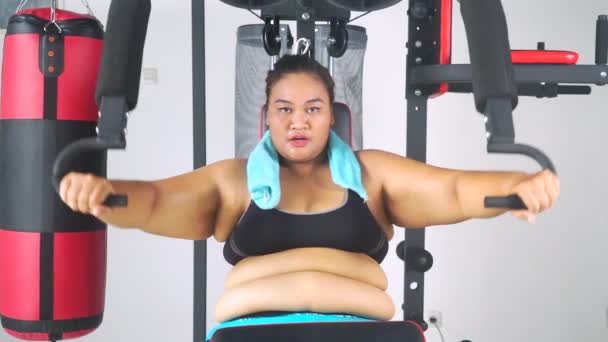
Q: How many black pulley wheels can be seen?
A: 2